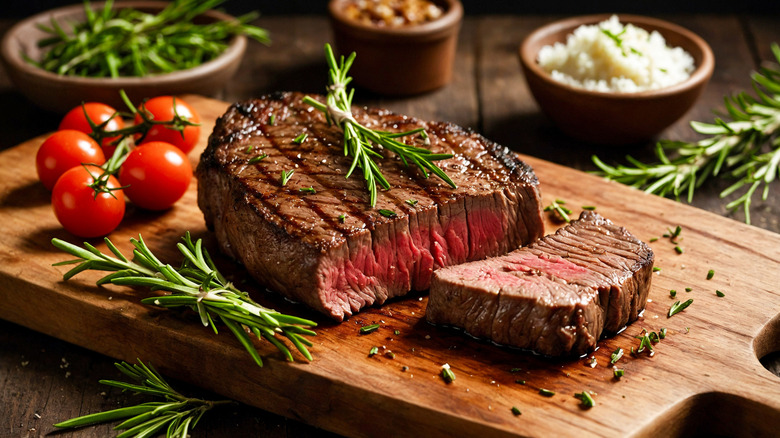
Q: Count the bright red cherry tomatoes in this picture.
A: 5